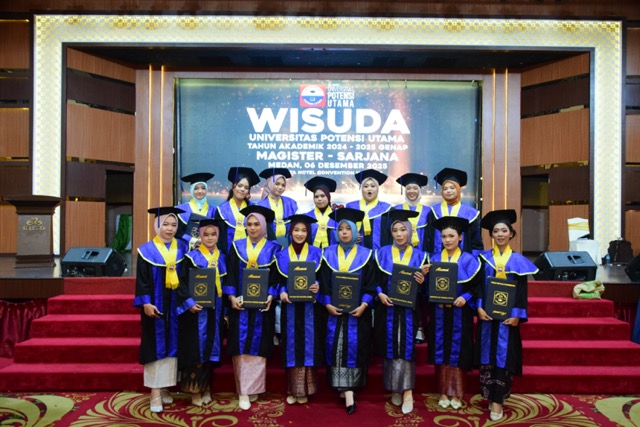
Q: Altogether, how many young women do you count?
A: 15